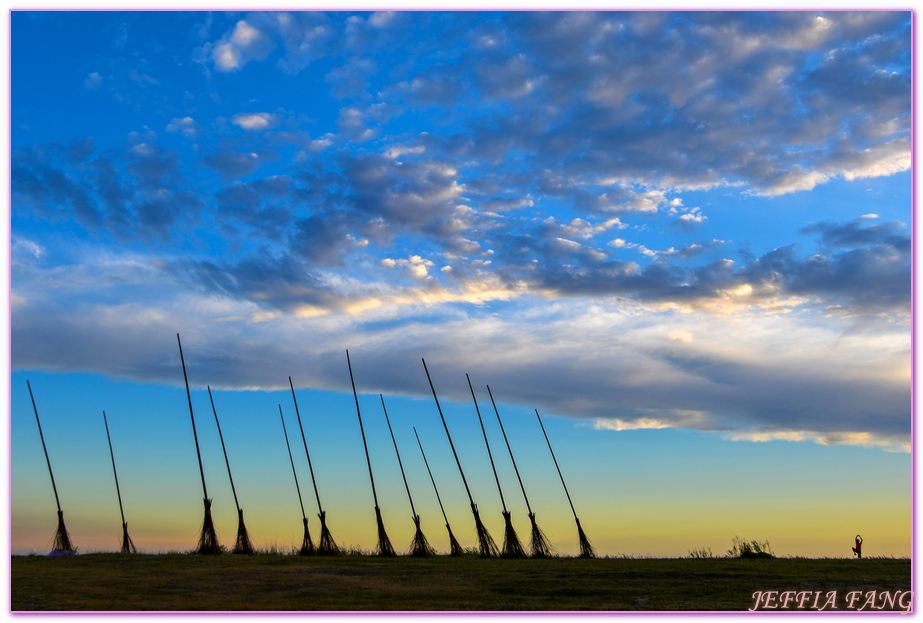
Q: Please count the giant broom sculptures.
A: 13